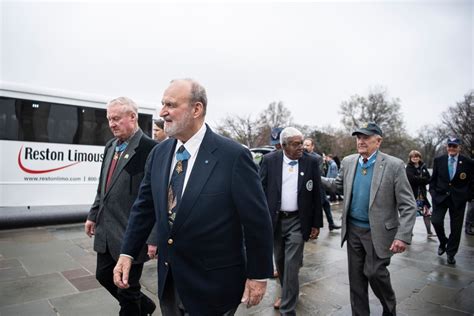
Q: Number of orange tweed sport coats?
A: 0